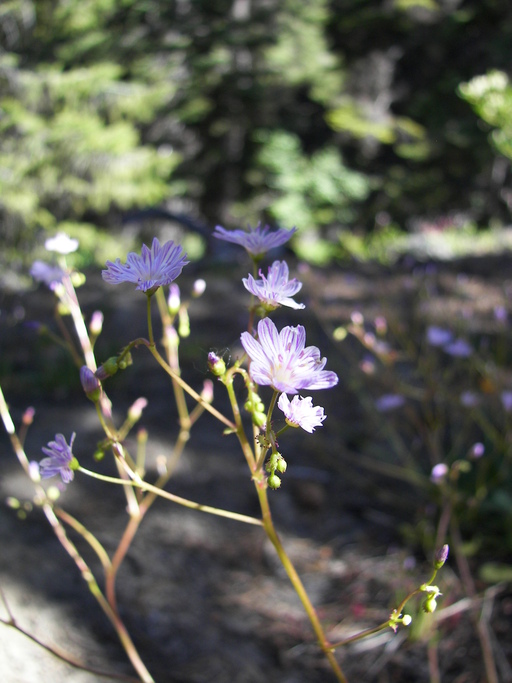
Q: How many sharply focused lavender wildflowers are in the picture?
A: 6